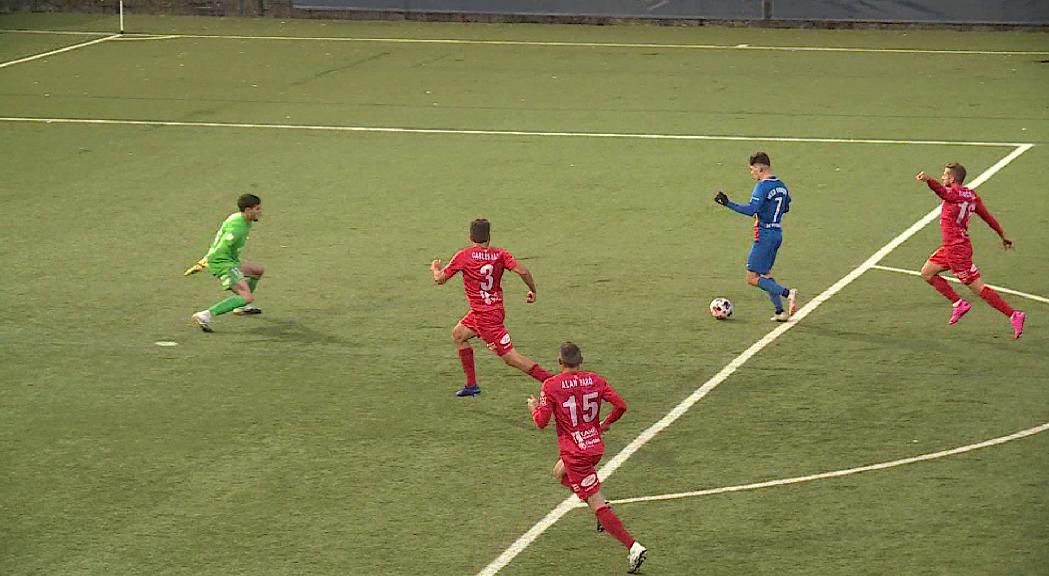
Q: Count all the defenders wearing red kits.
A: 3